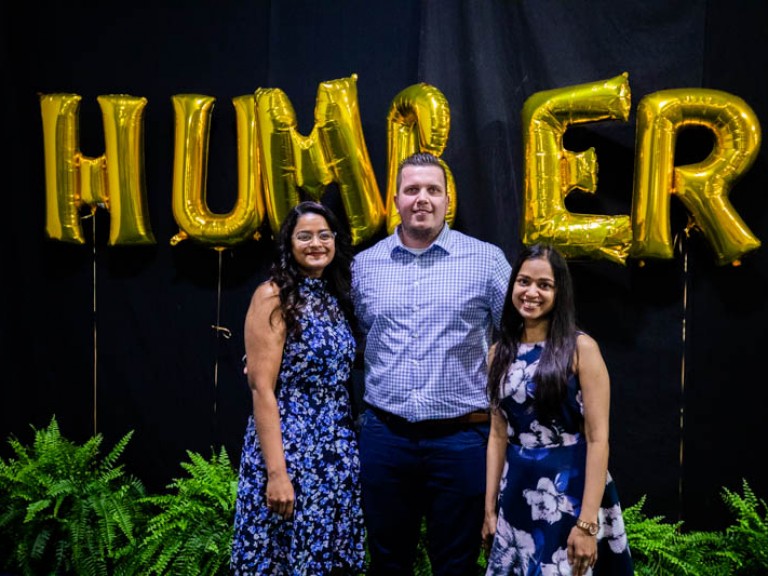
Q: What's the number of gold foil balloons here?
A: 6